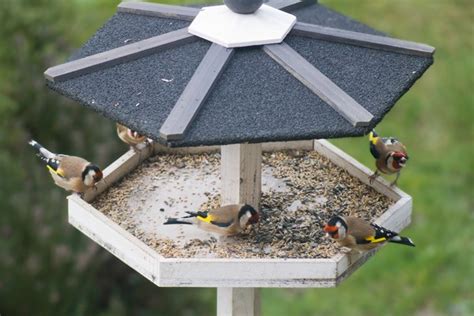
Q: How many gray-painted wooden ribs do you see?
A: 6